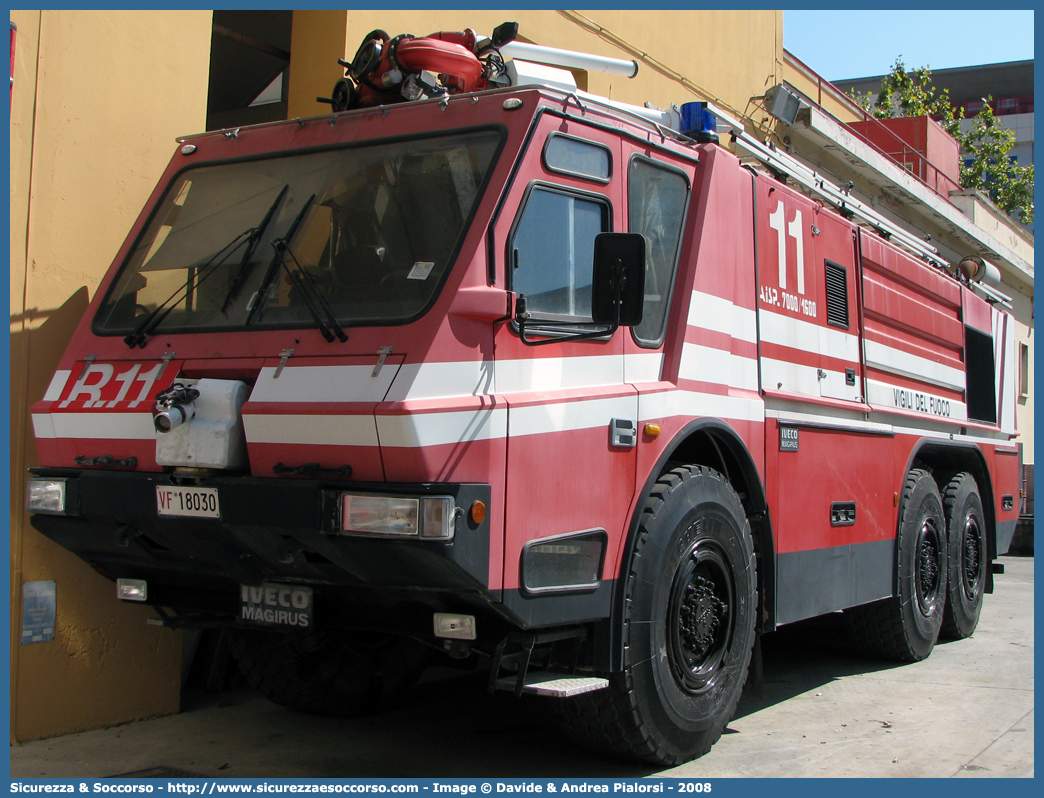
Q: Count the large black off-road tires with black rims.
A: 3